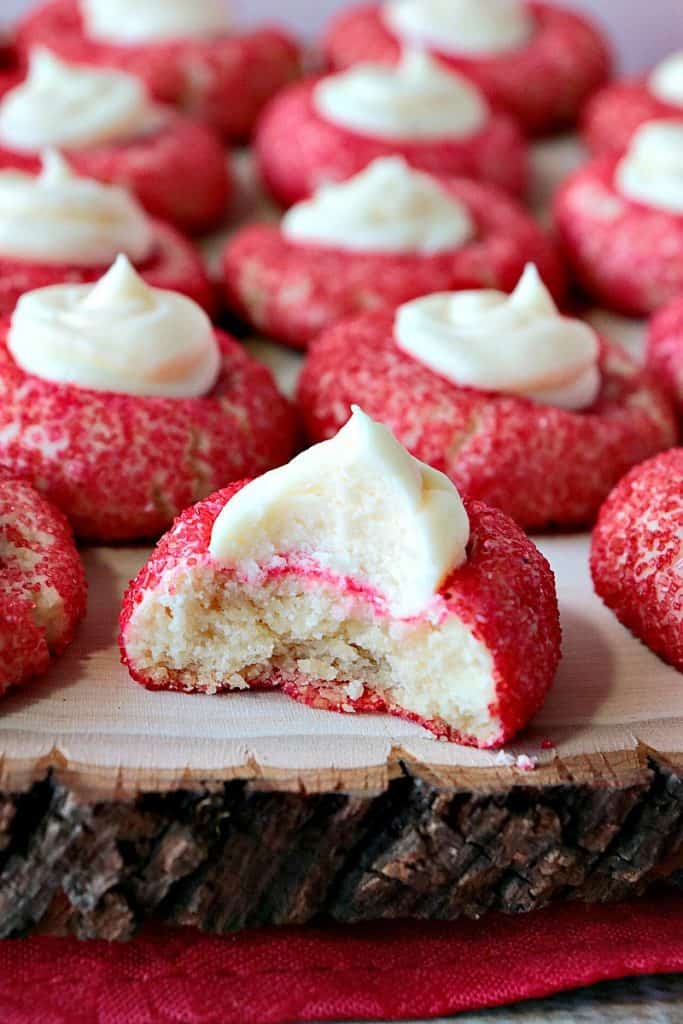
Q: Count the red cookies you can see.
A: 14